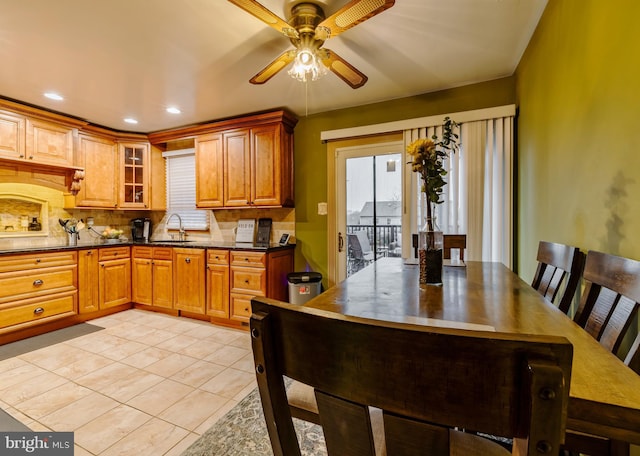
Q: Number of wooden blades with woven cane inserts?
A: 4